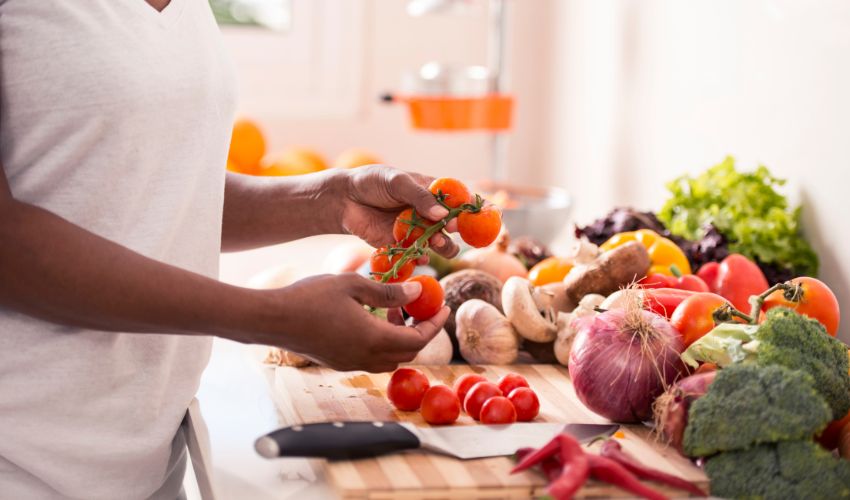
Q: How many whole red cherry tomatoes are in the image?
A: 12